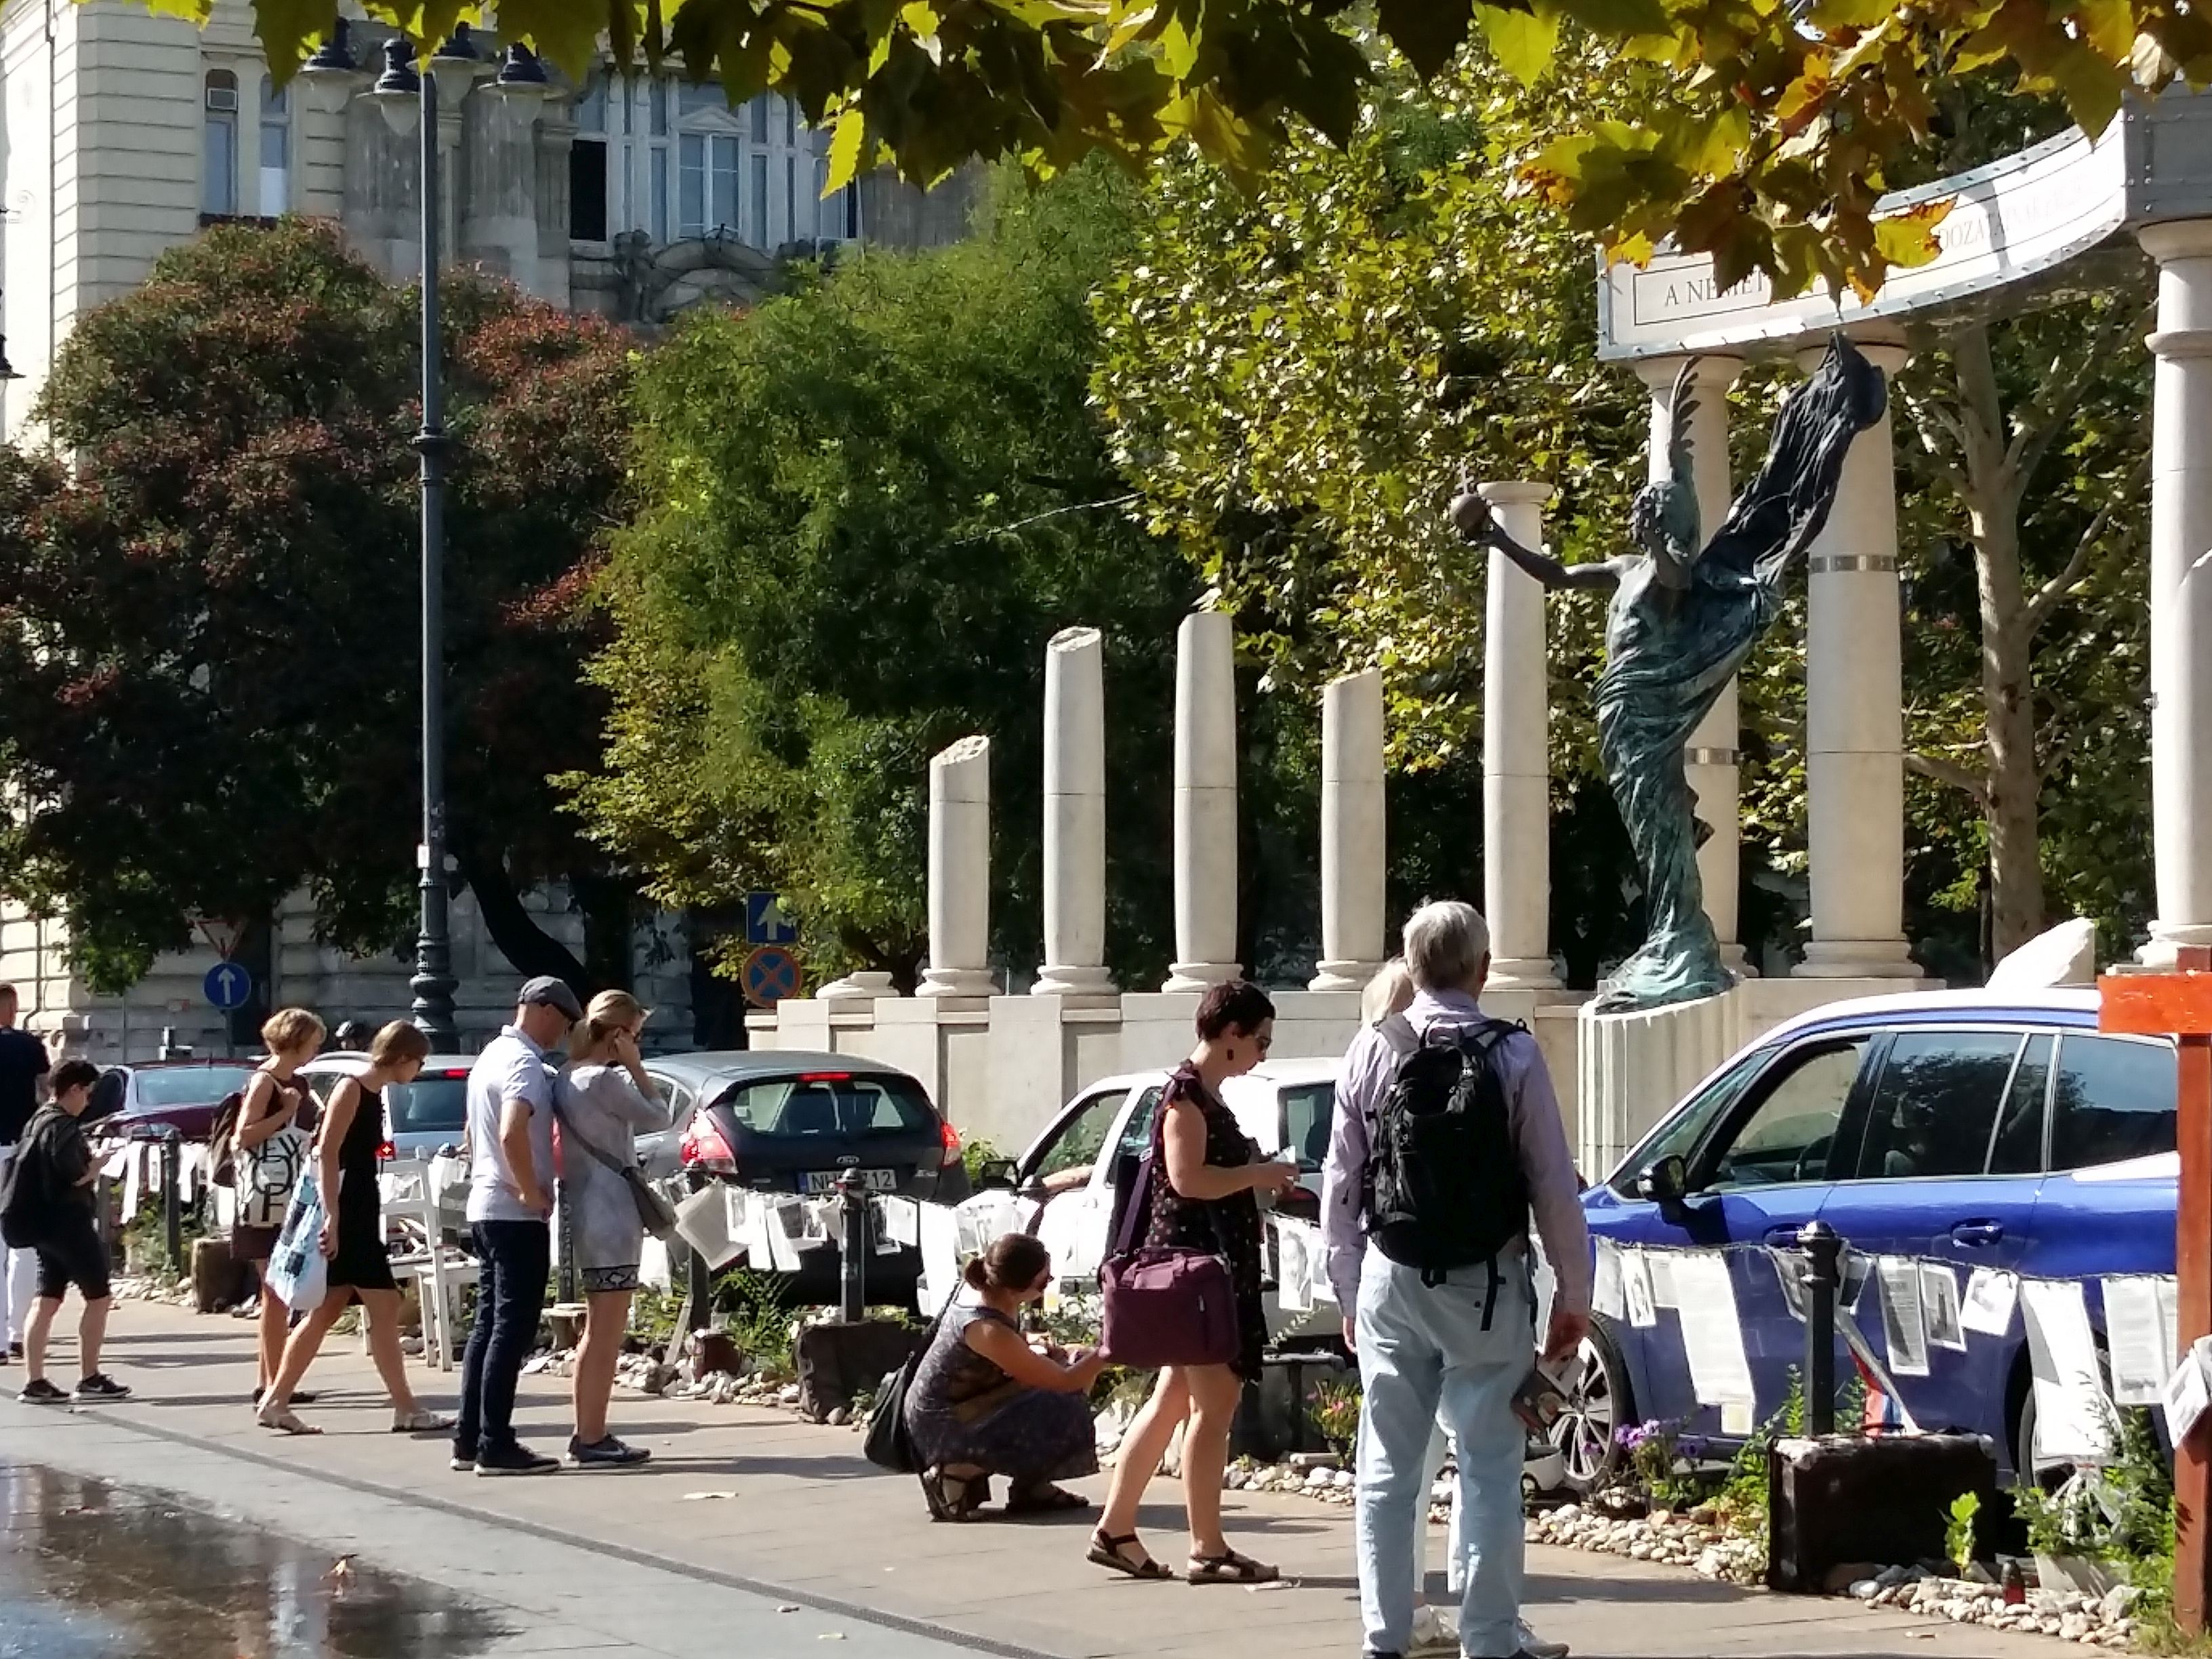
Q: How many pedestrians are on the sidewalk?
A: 10